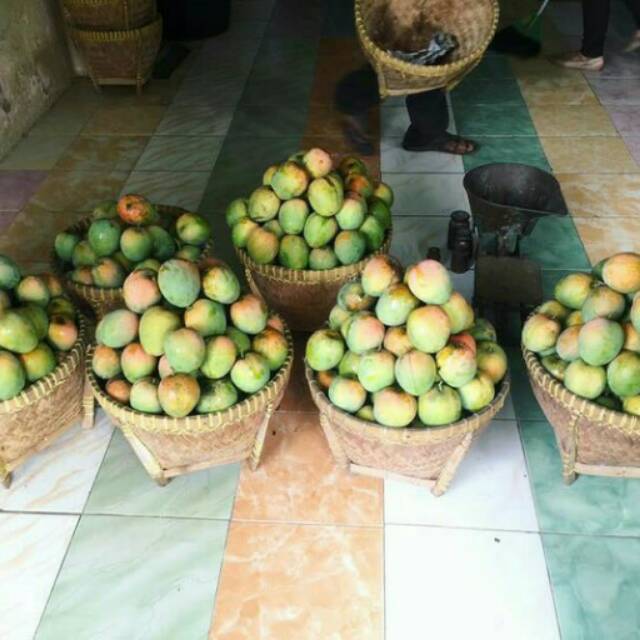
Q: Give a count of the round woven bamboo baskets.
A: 9